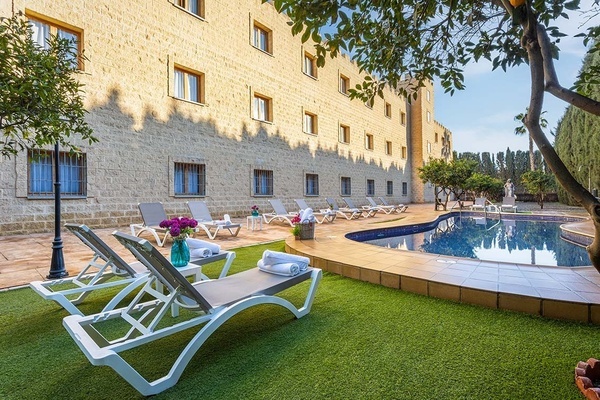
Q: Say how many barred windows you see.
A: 8